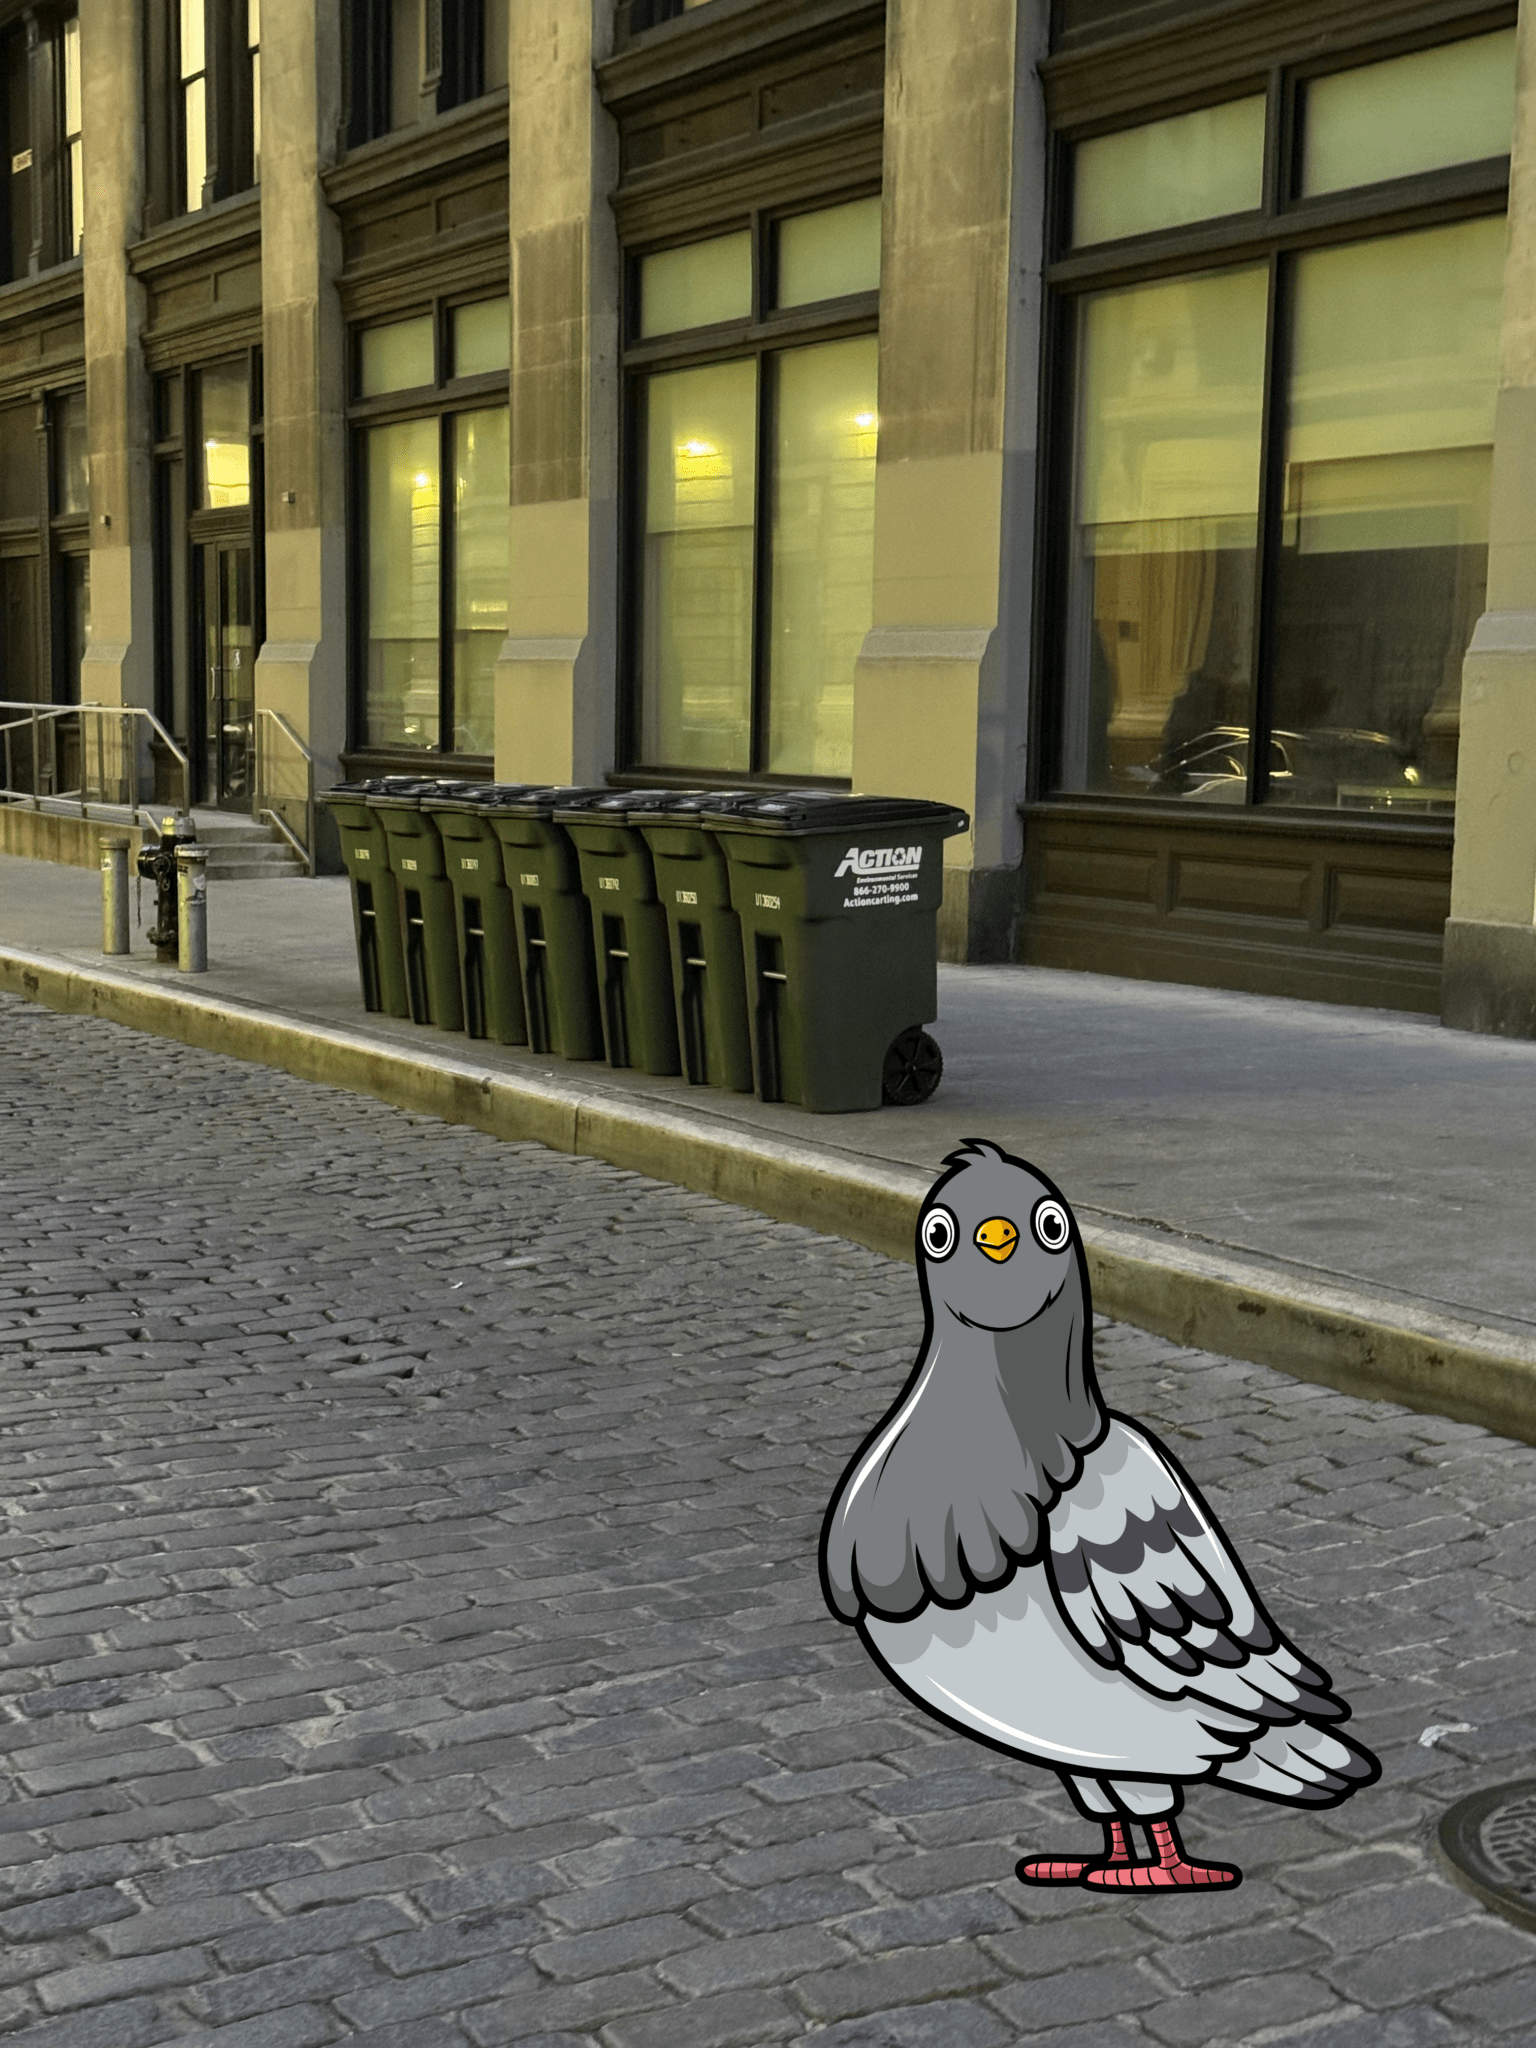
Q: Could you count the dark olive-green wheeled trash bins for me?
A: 7